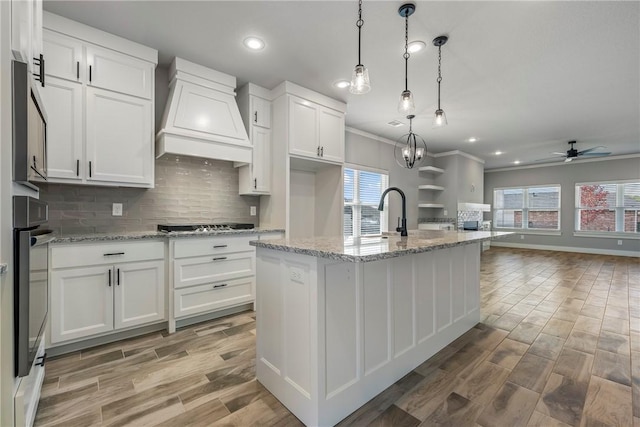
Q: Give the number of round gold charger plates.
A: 0